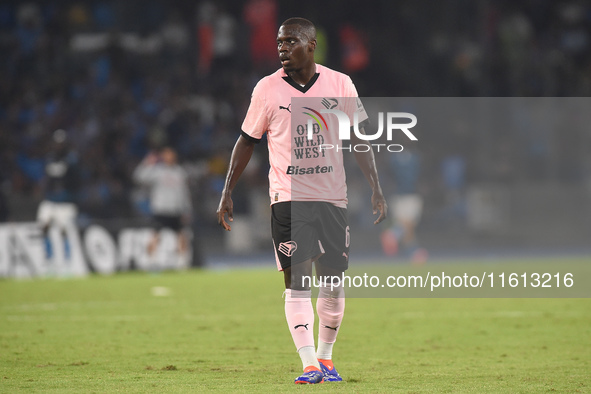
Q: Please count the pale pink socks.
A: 2